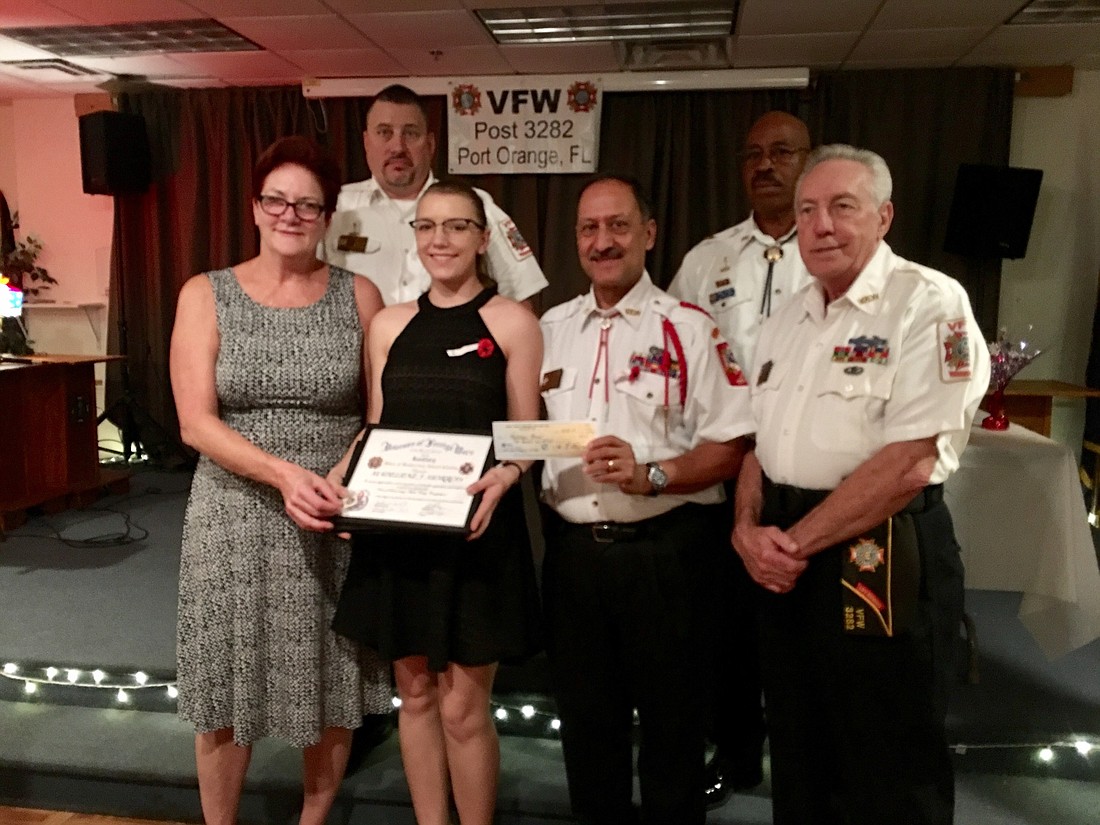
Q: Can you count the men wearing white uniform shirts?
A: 4